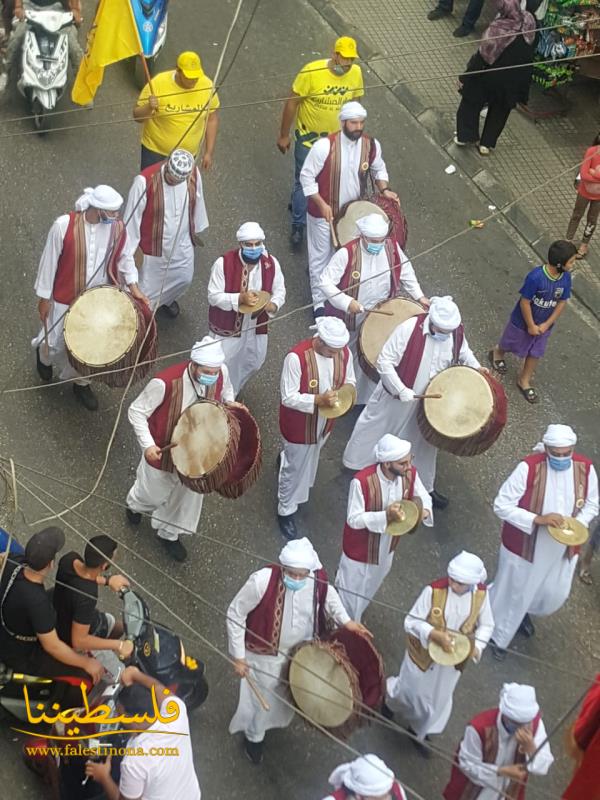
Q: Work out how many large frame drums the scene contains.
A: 6